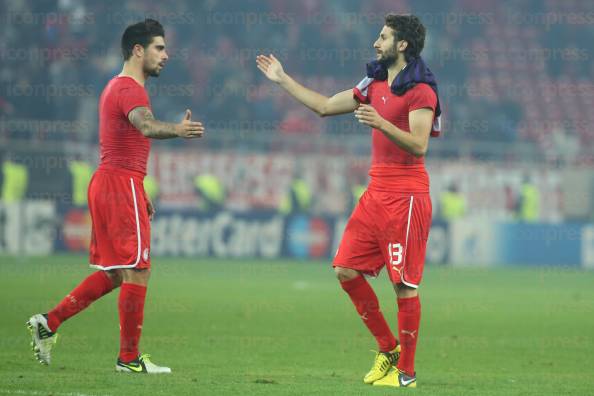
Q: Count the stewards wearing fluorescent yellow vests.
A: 8